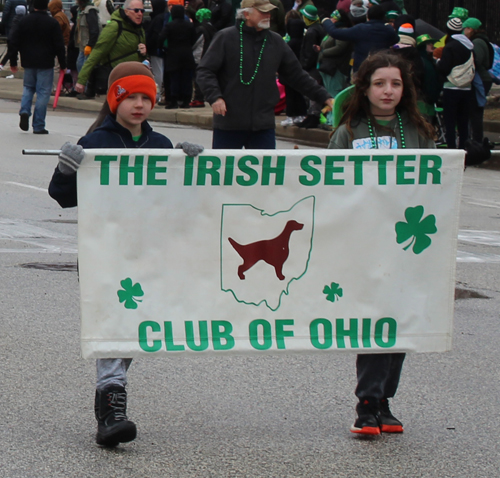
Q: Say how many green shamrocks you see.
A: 3